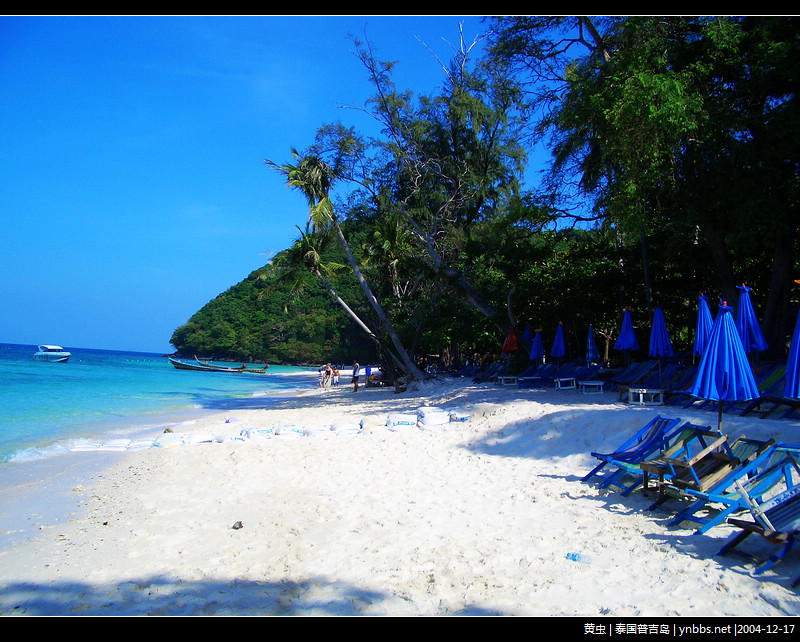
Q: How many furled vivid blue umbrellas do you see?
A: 10